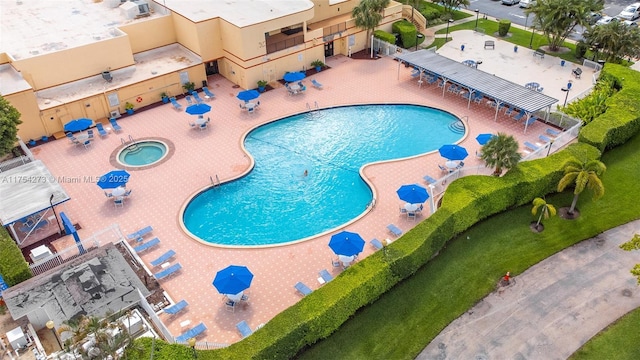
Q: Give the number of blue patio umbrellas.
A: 10